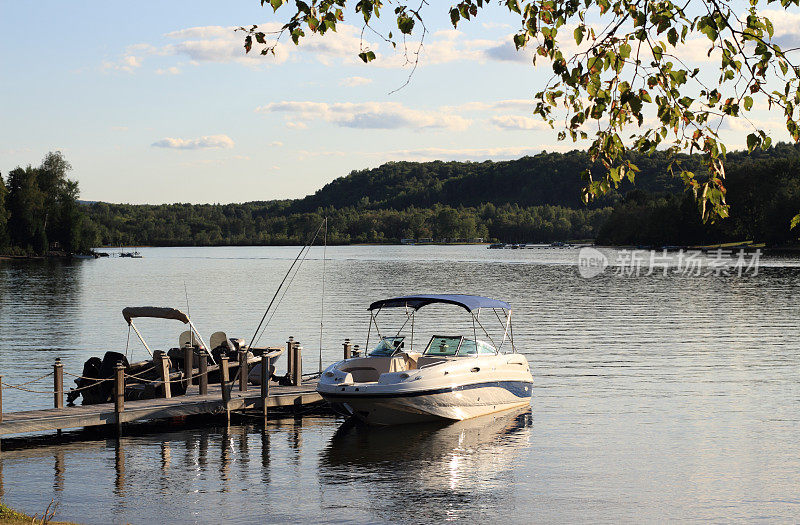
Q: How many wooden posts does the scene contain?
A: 13